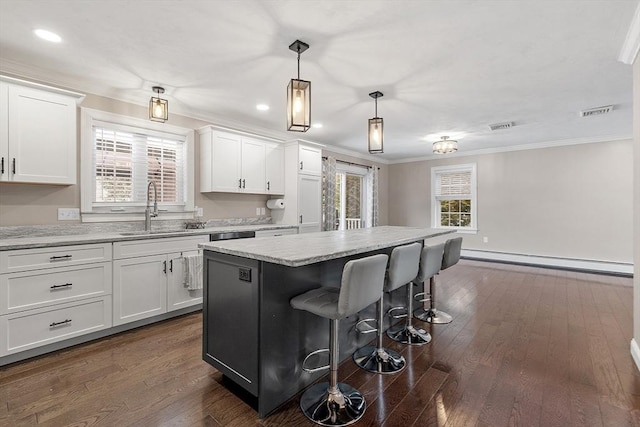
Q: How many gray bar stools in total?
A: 4